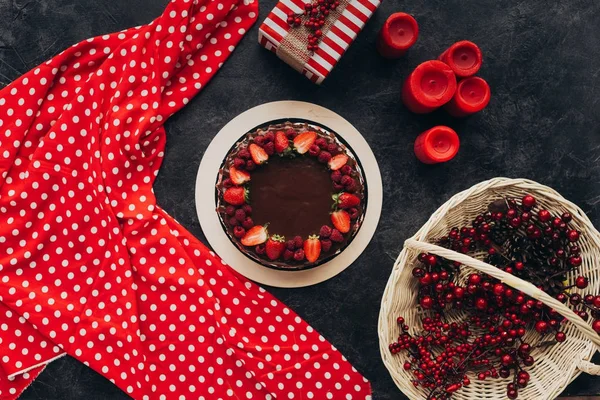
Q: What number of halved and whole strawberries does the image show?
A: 11